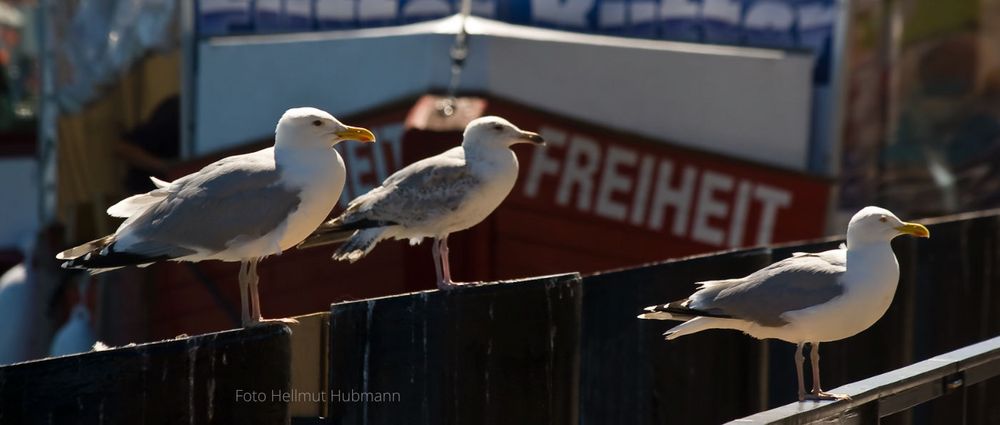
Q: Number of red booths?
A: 1